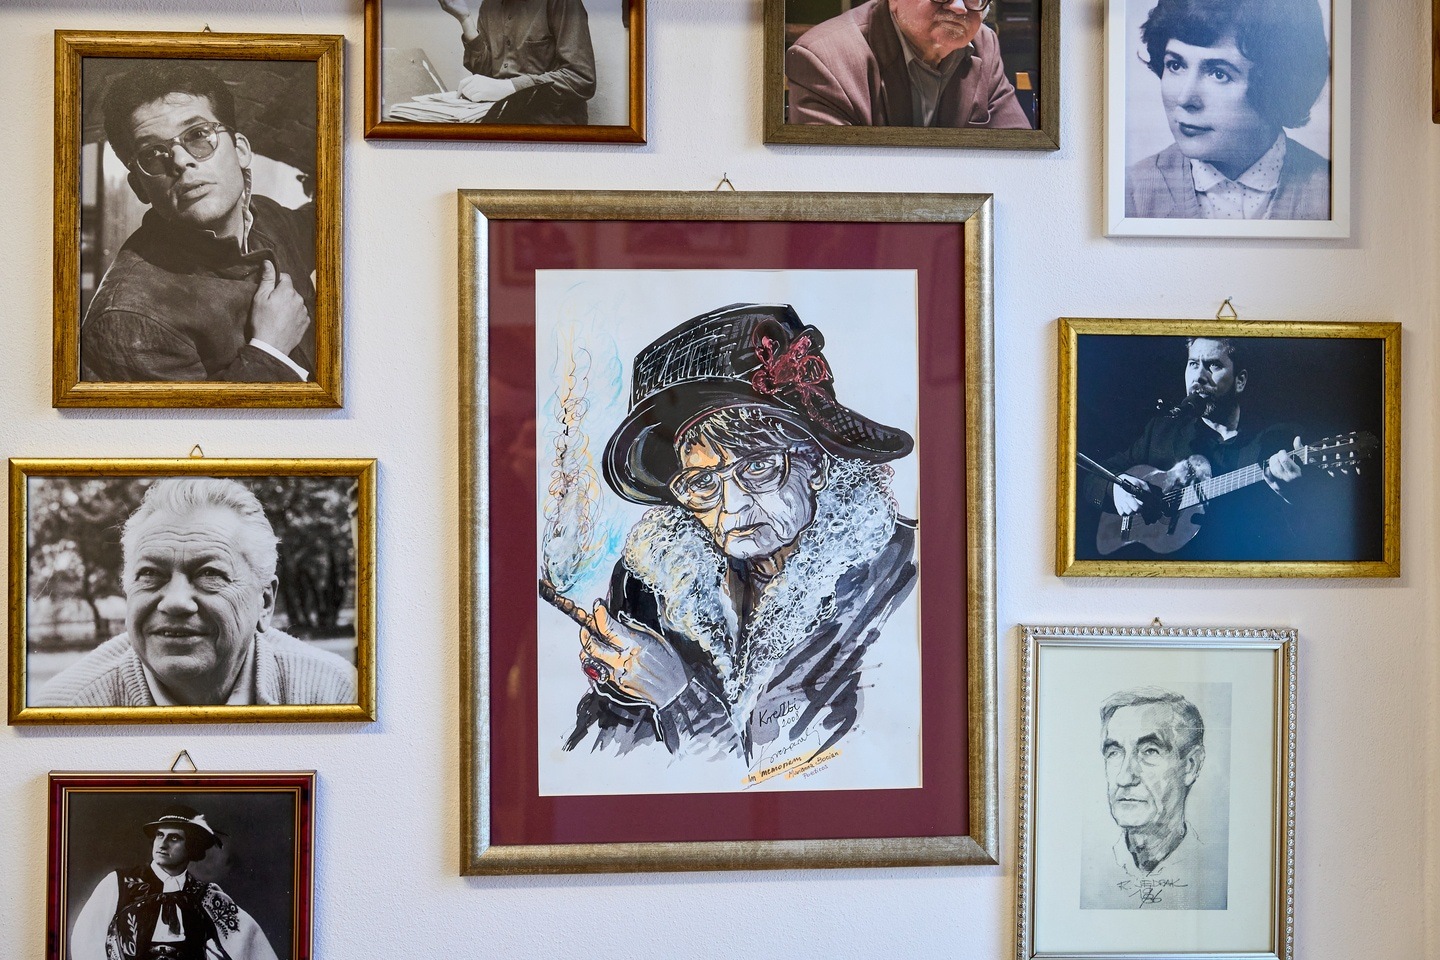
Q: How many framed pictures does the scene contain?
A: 9